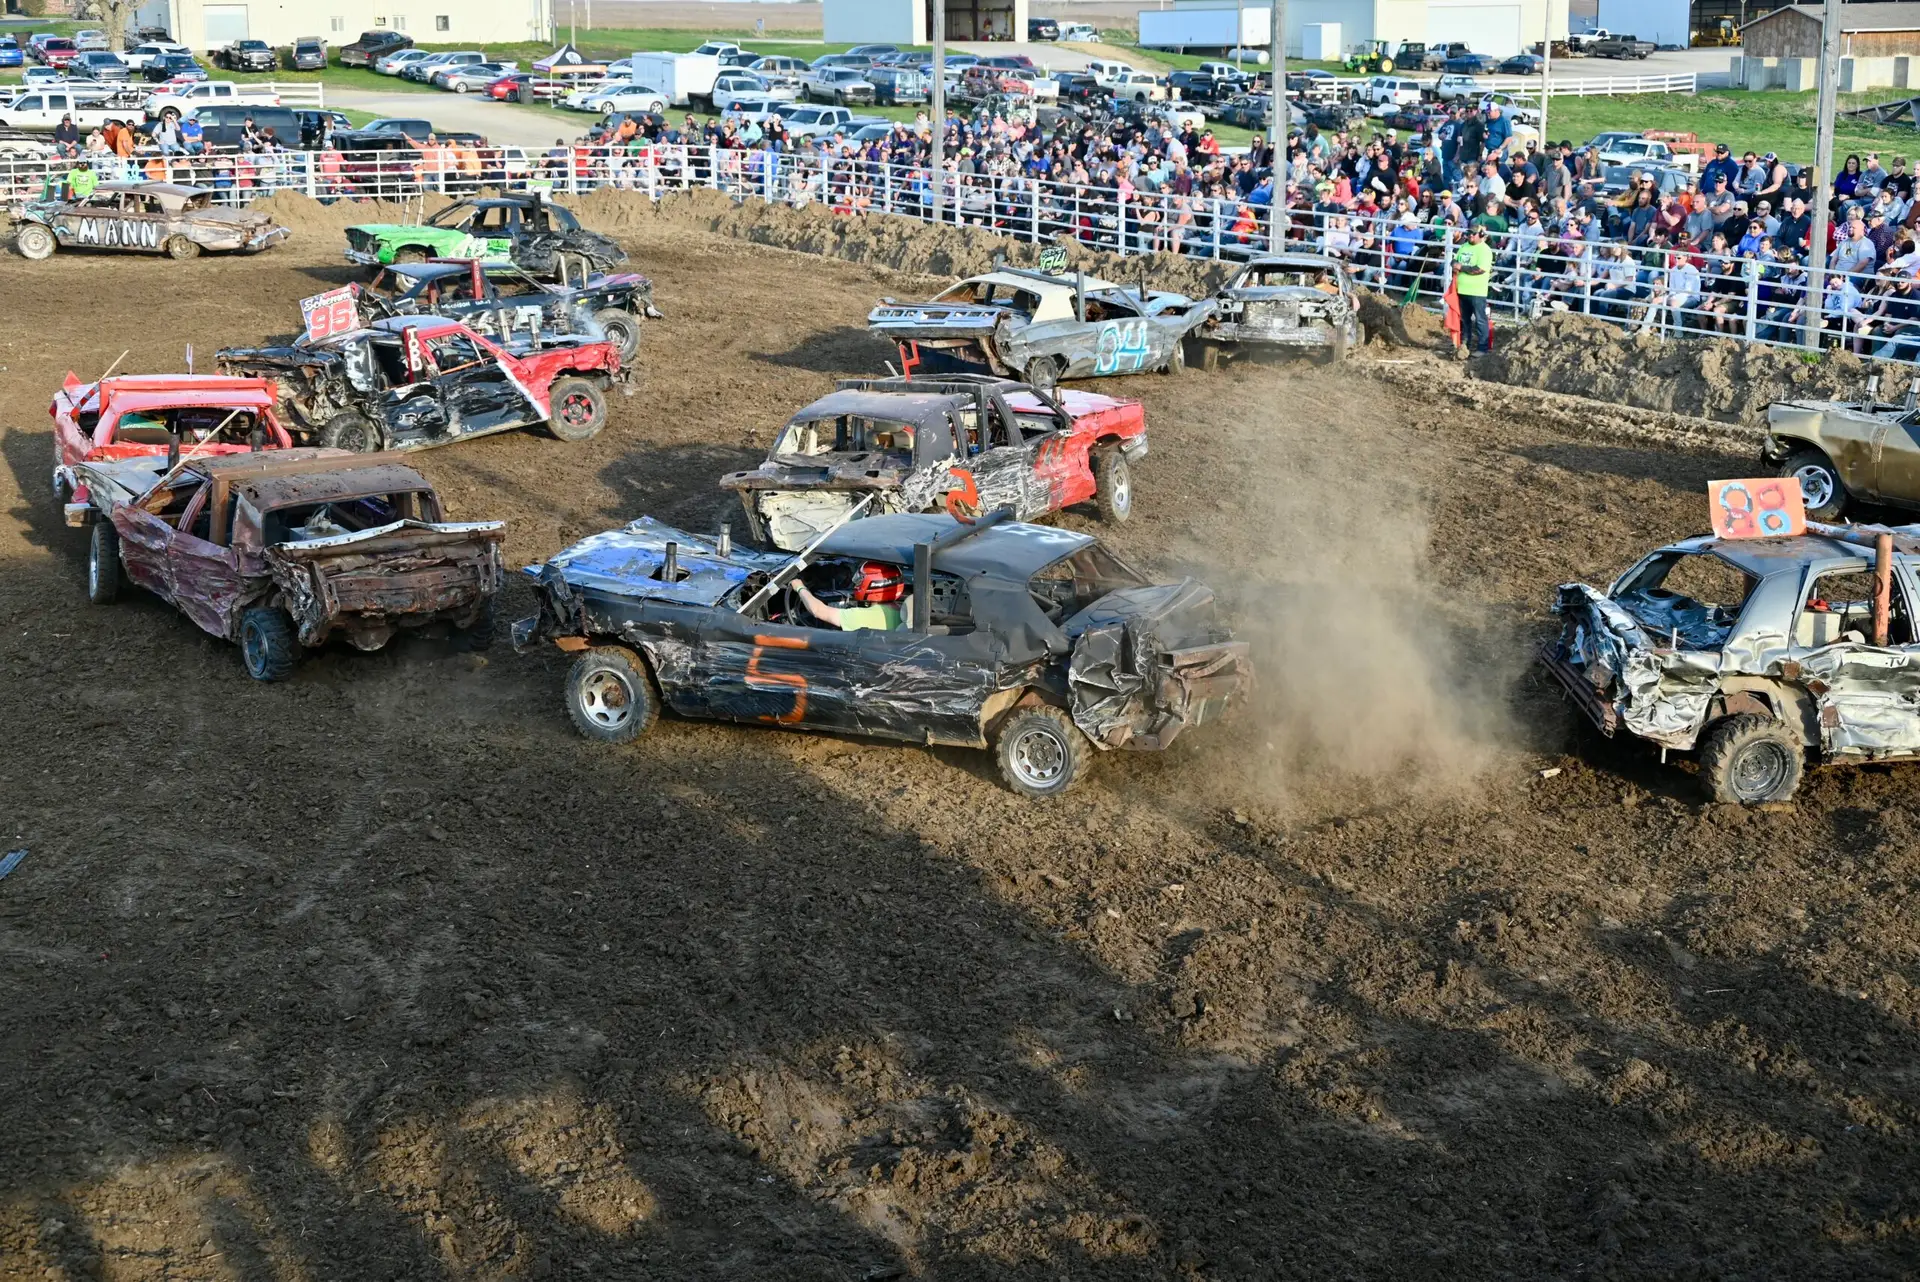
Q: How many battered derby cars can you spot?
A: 12